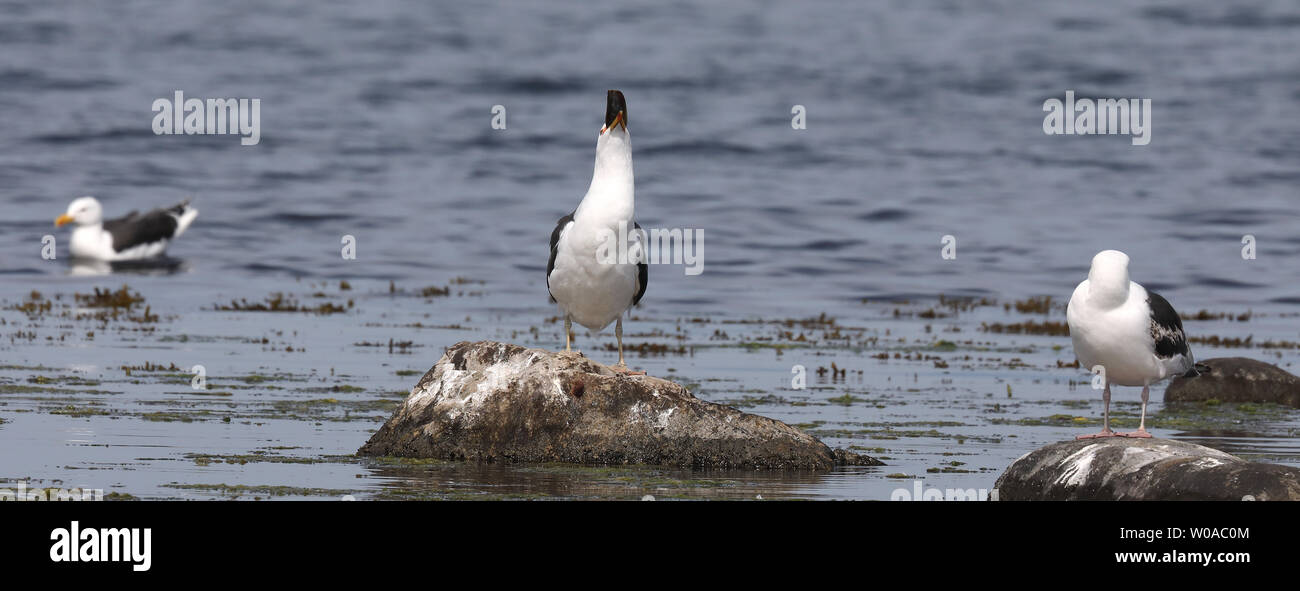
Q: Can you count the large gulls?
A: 3